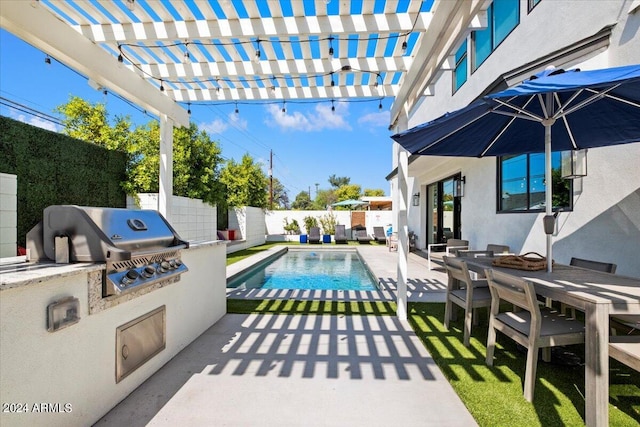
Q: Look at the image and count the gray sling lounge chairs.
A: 4